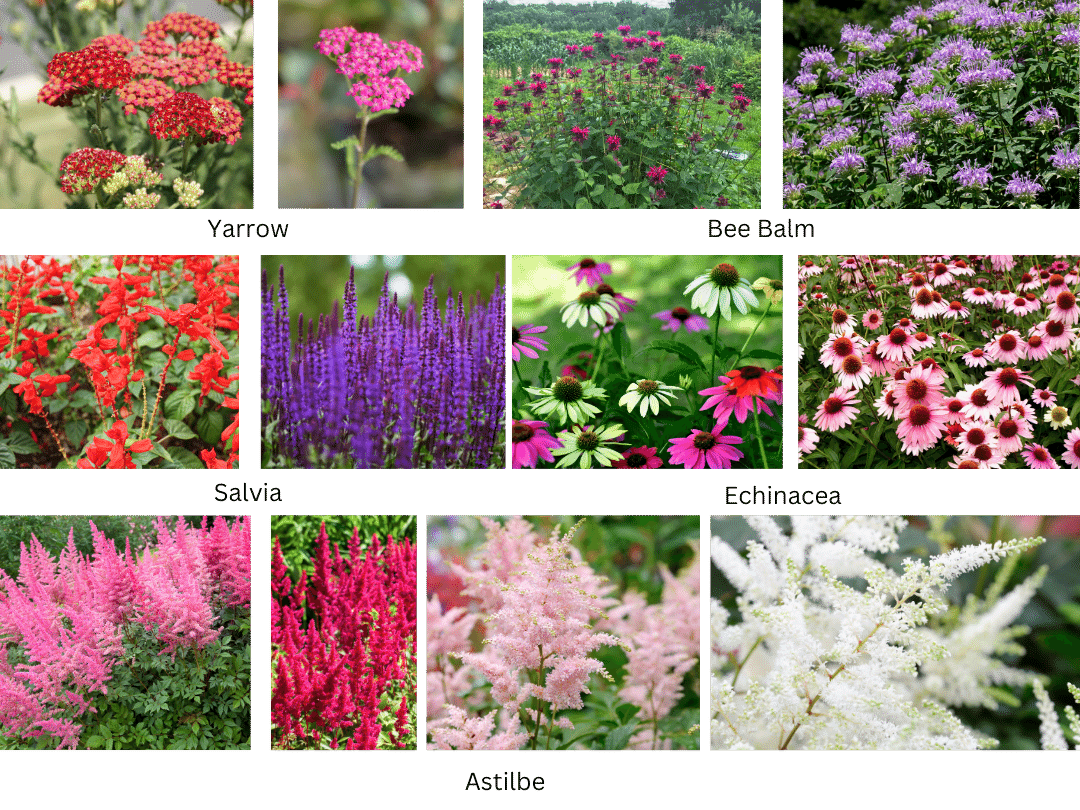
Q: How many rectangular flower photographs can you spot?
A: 12